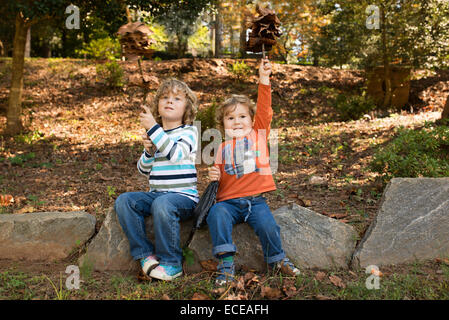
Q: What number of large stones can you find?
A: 4